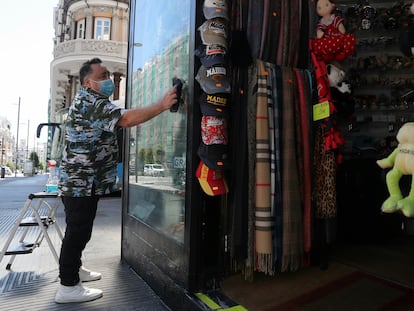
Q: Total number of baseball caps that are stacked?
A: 8